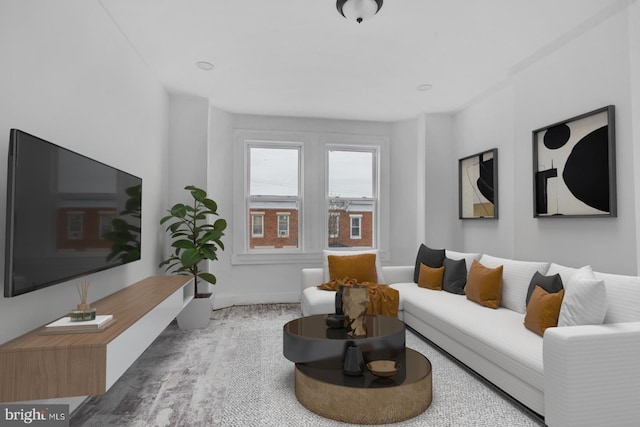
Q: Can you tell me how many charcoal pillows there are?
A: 3